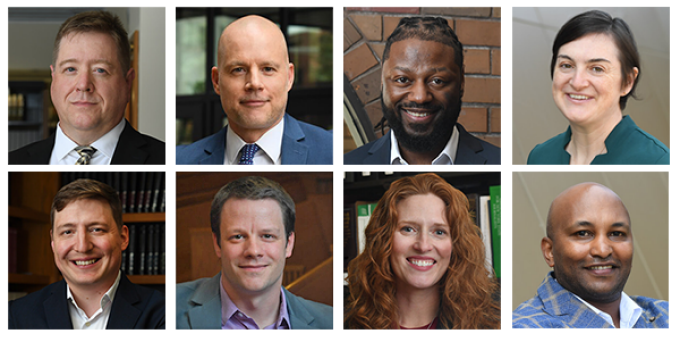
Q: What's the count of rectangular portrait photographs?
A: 8